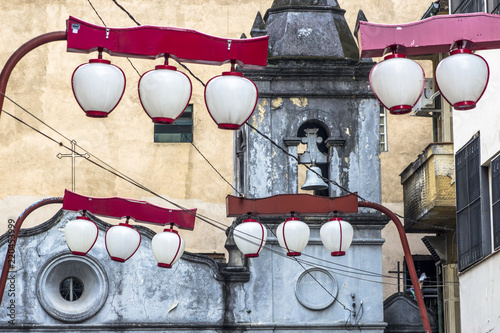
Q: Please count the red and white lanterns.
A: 11